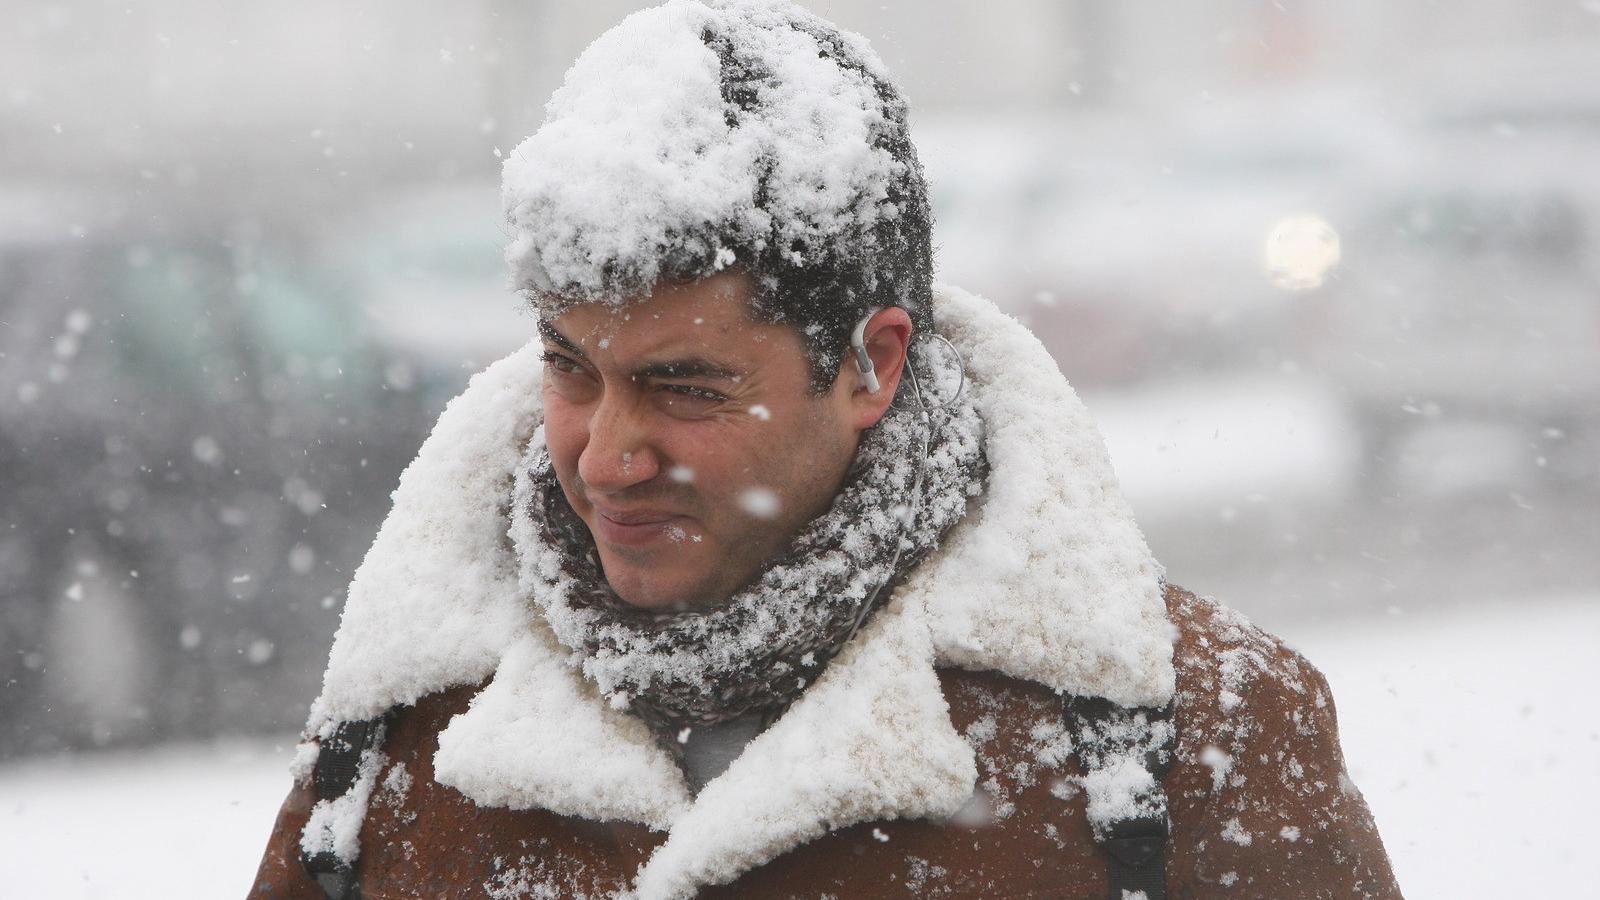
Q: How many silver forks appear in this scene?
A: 0